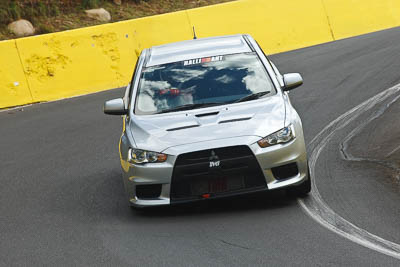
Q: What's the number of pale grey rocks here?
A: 2